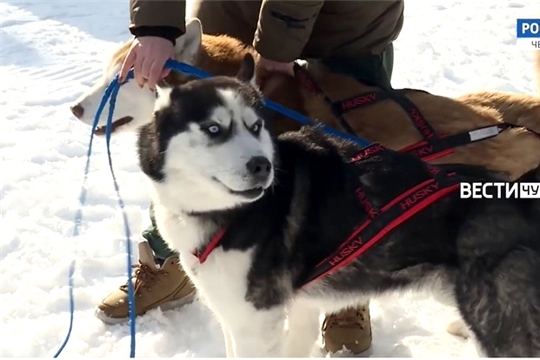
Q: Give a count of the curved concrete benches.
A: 0